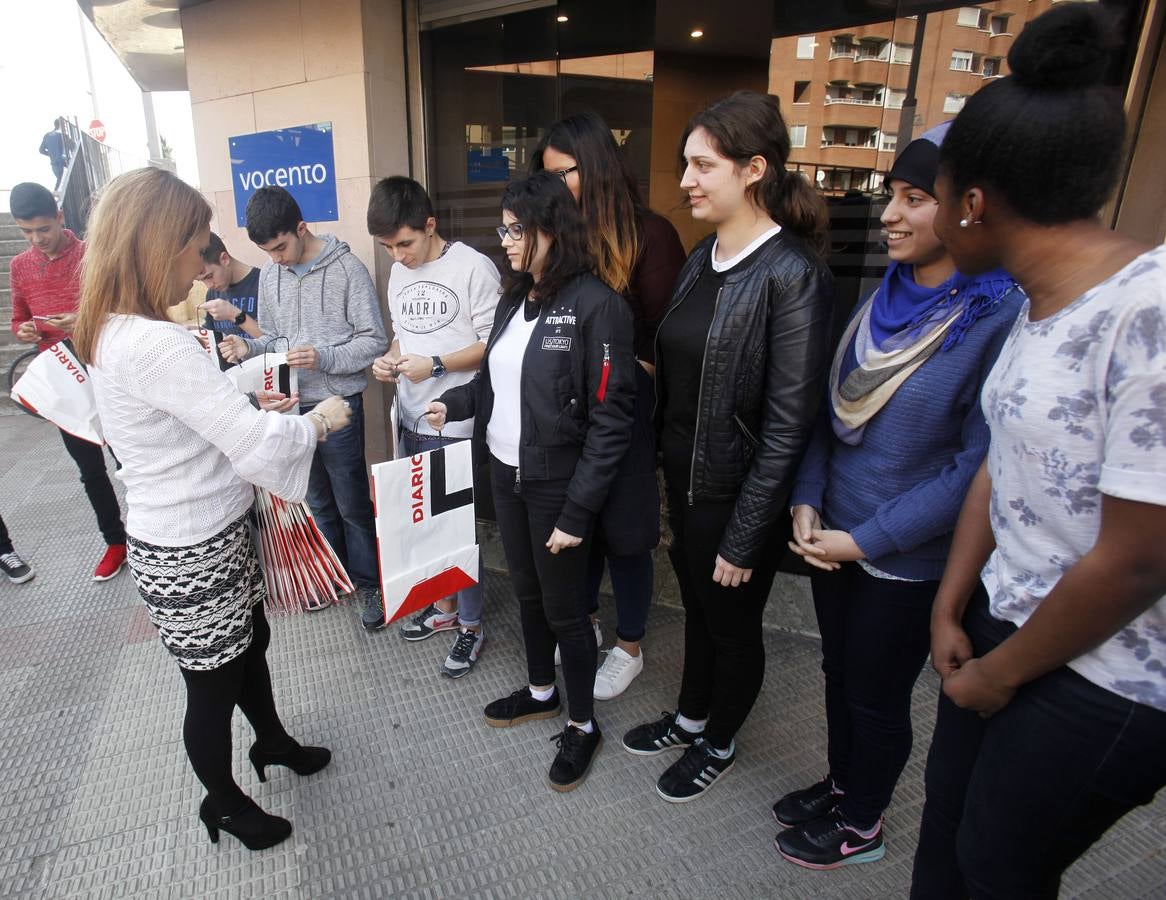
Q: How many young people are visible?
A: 9